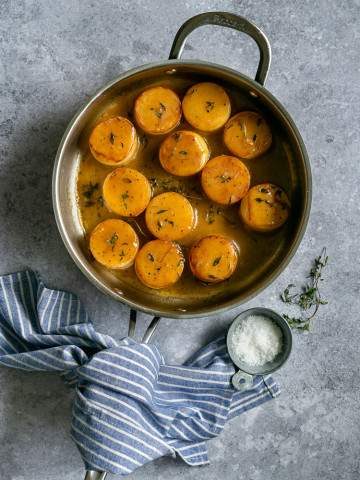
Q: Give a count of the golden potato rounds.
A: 12